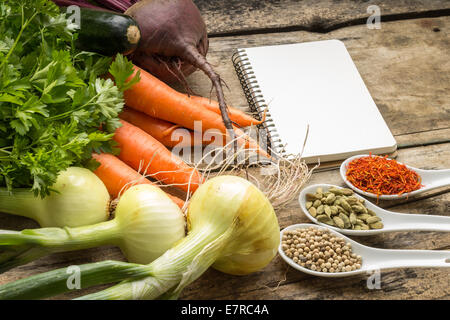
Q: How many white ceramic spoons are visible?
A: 3